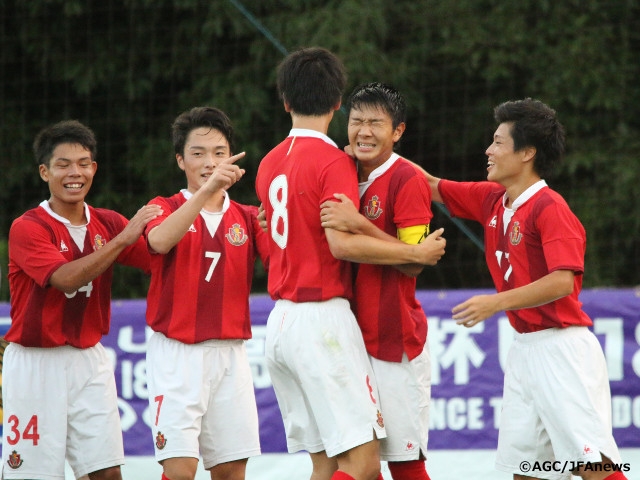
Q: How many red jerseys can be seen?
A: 5